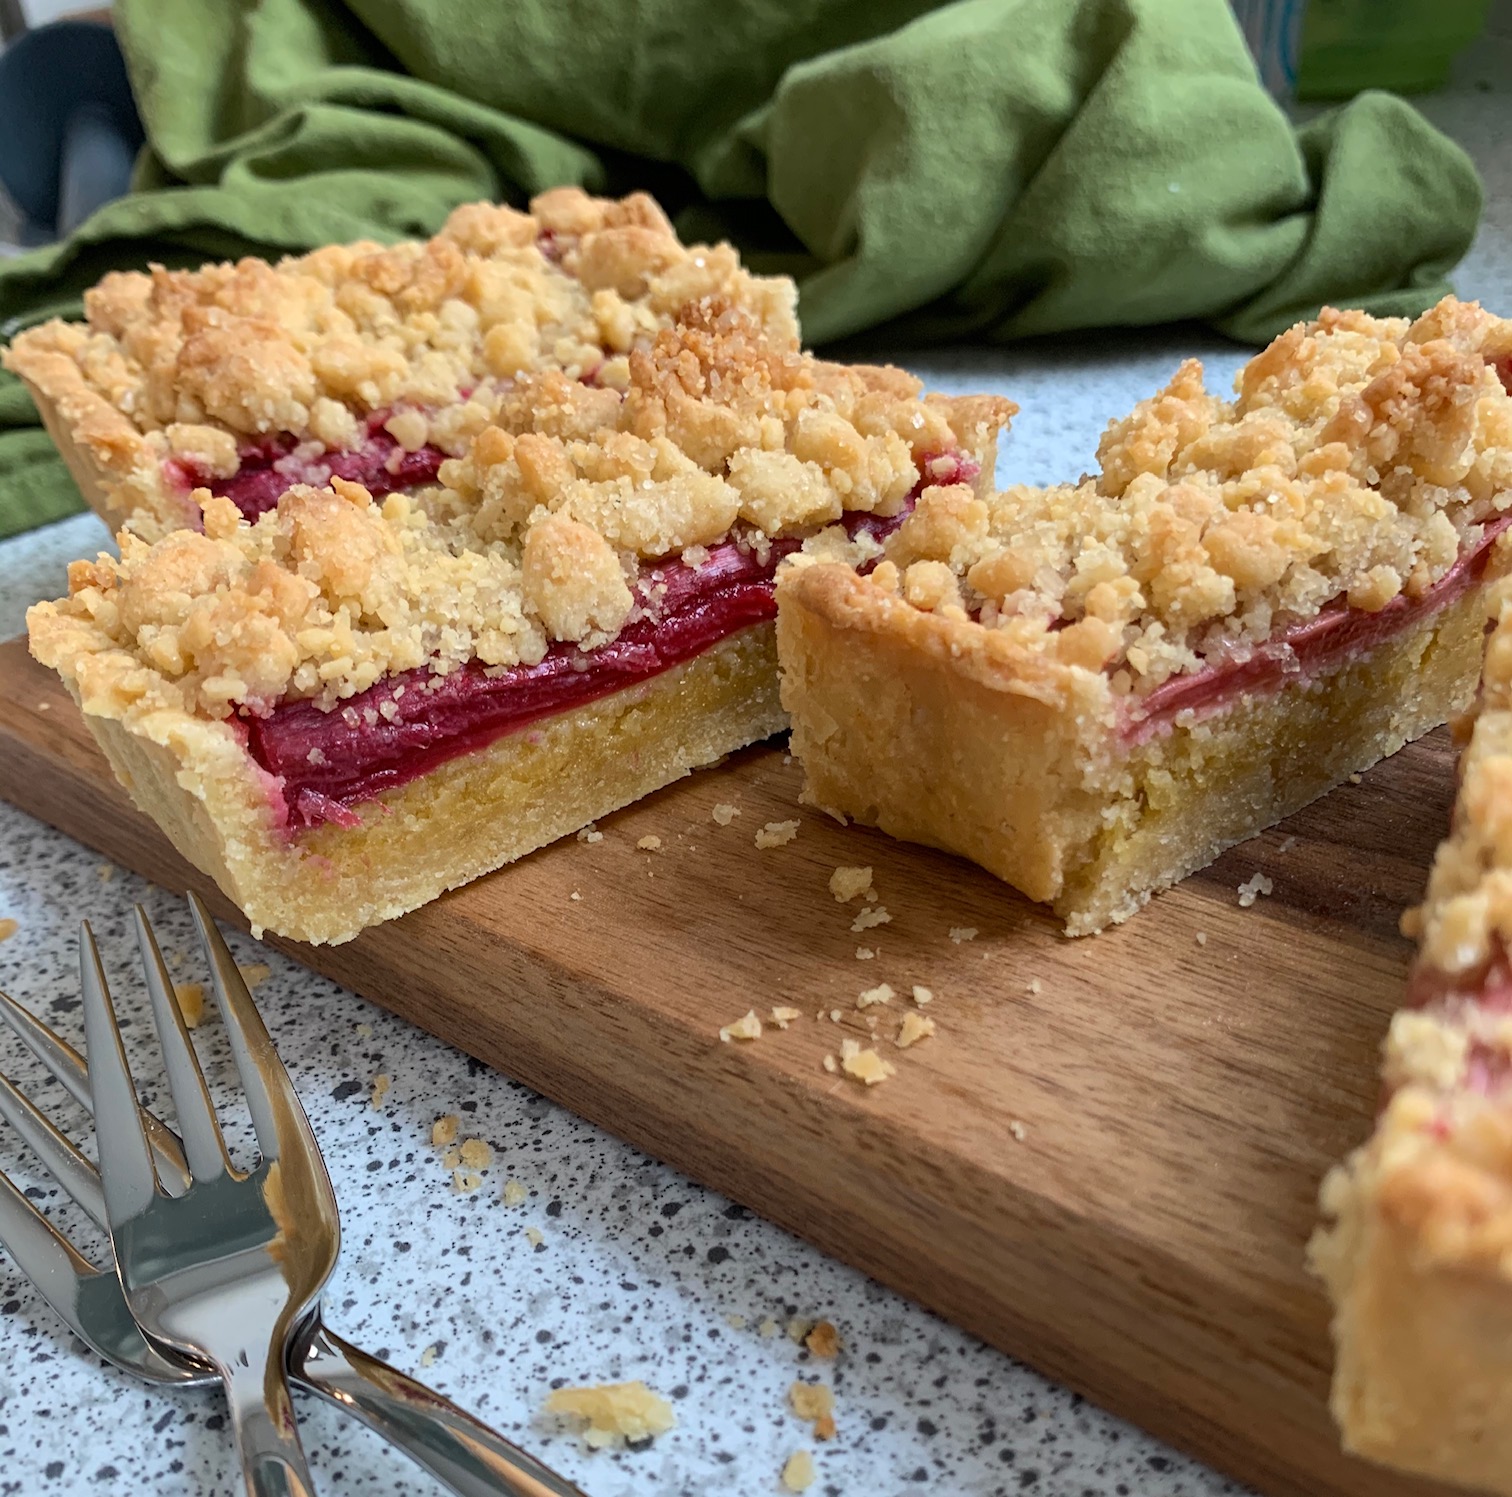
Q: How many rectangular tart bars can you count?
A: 4